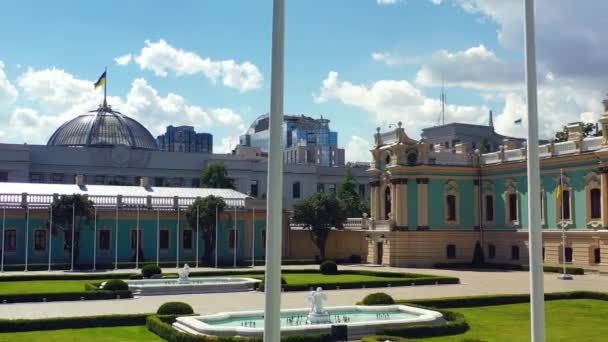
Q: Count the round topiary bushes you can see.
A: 5